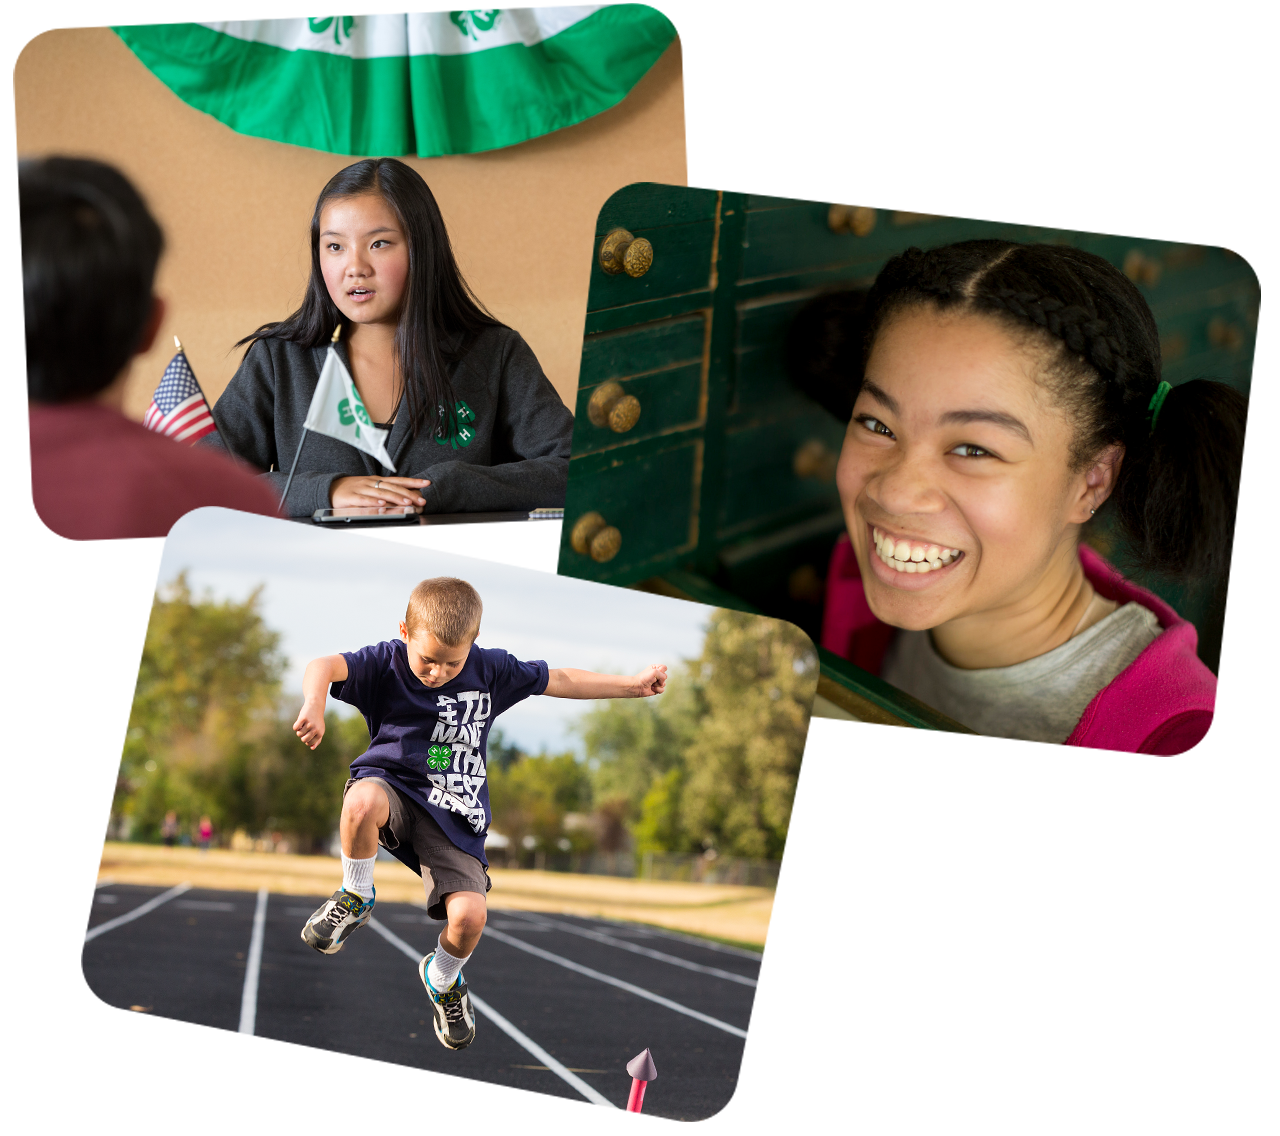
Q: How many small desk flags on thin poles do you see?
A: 2